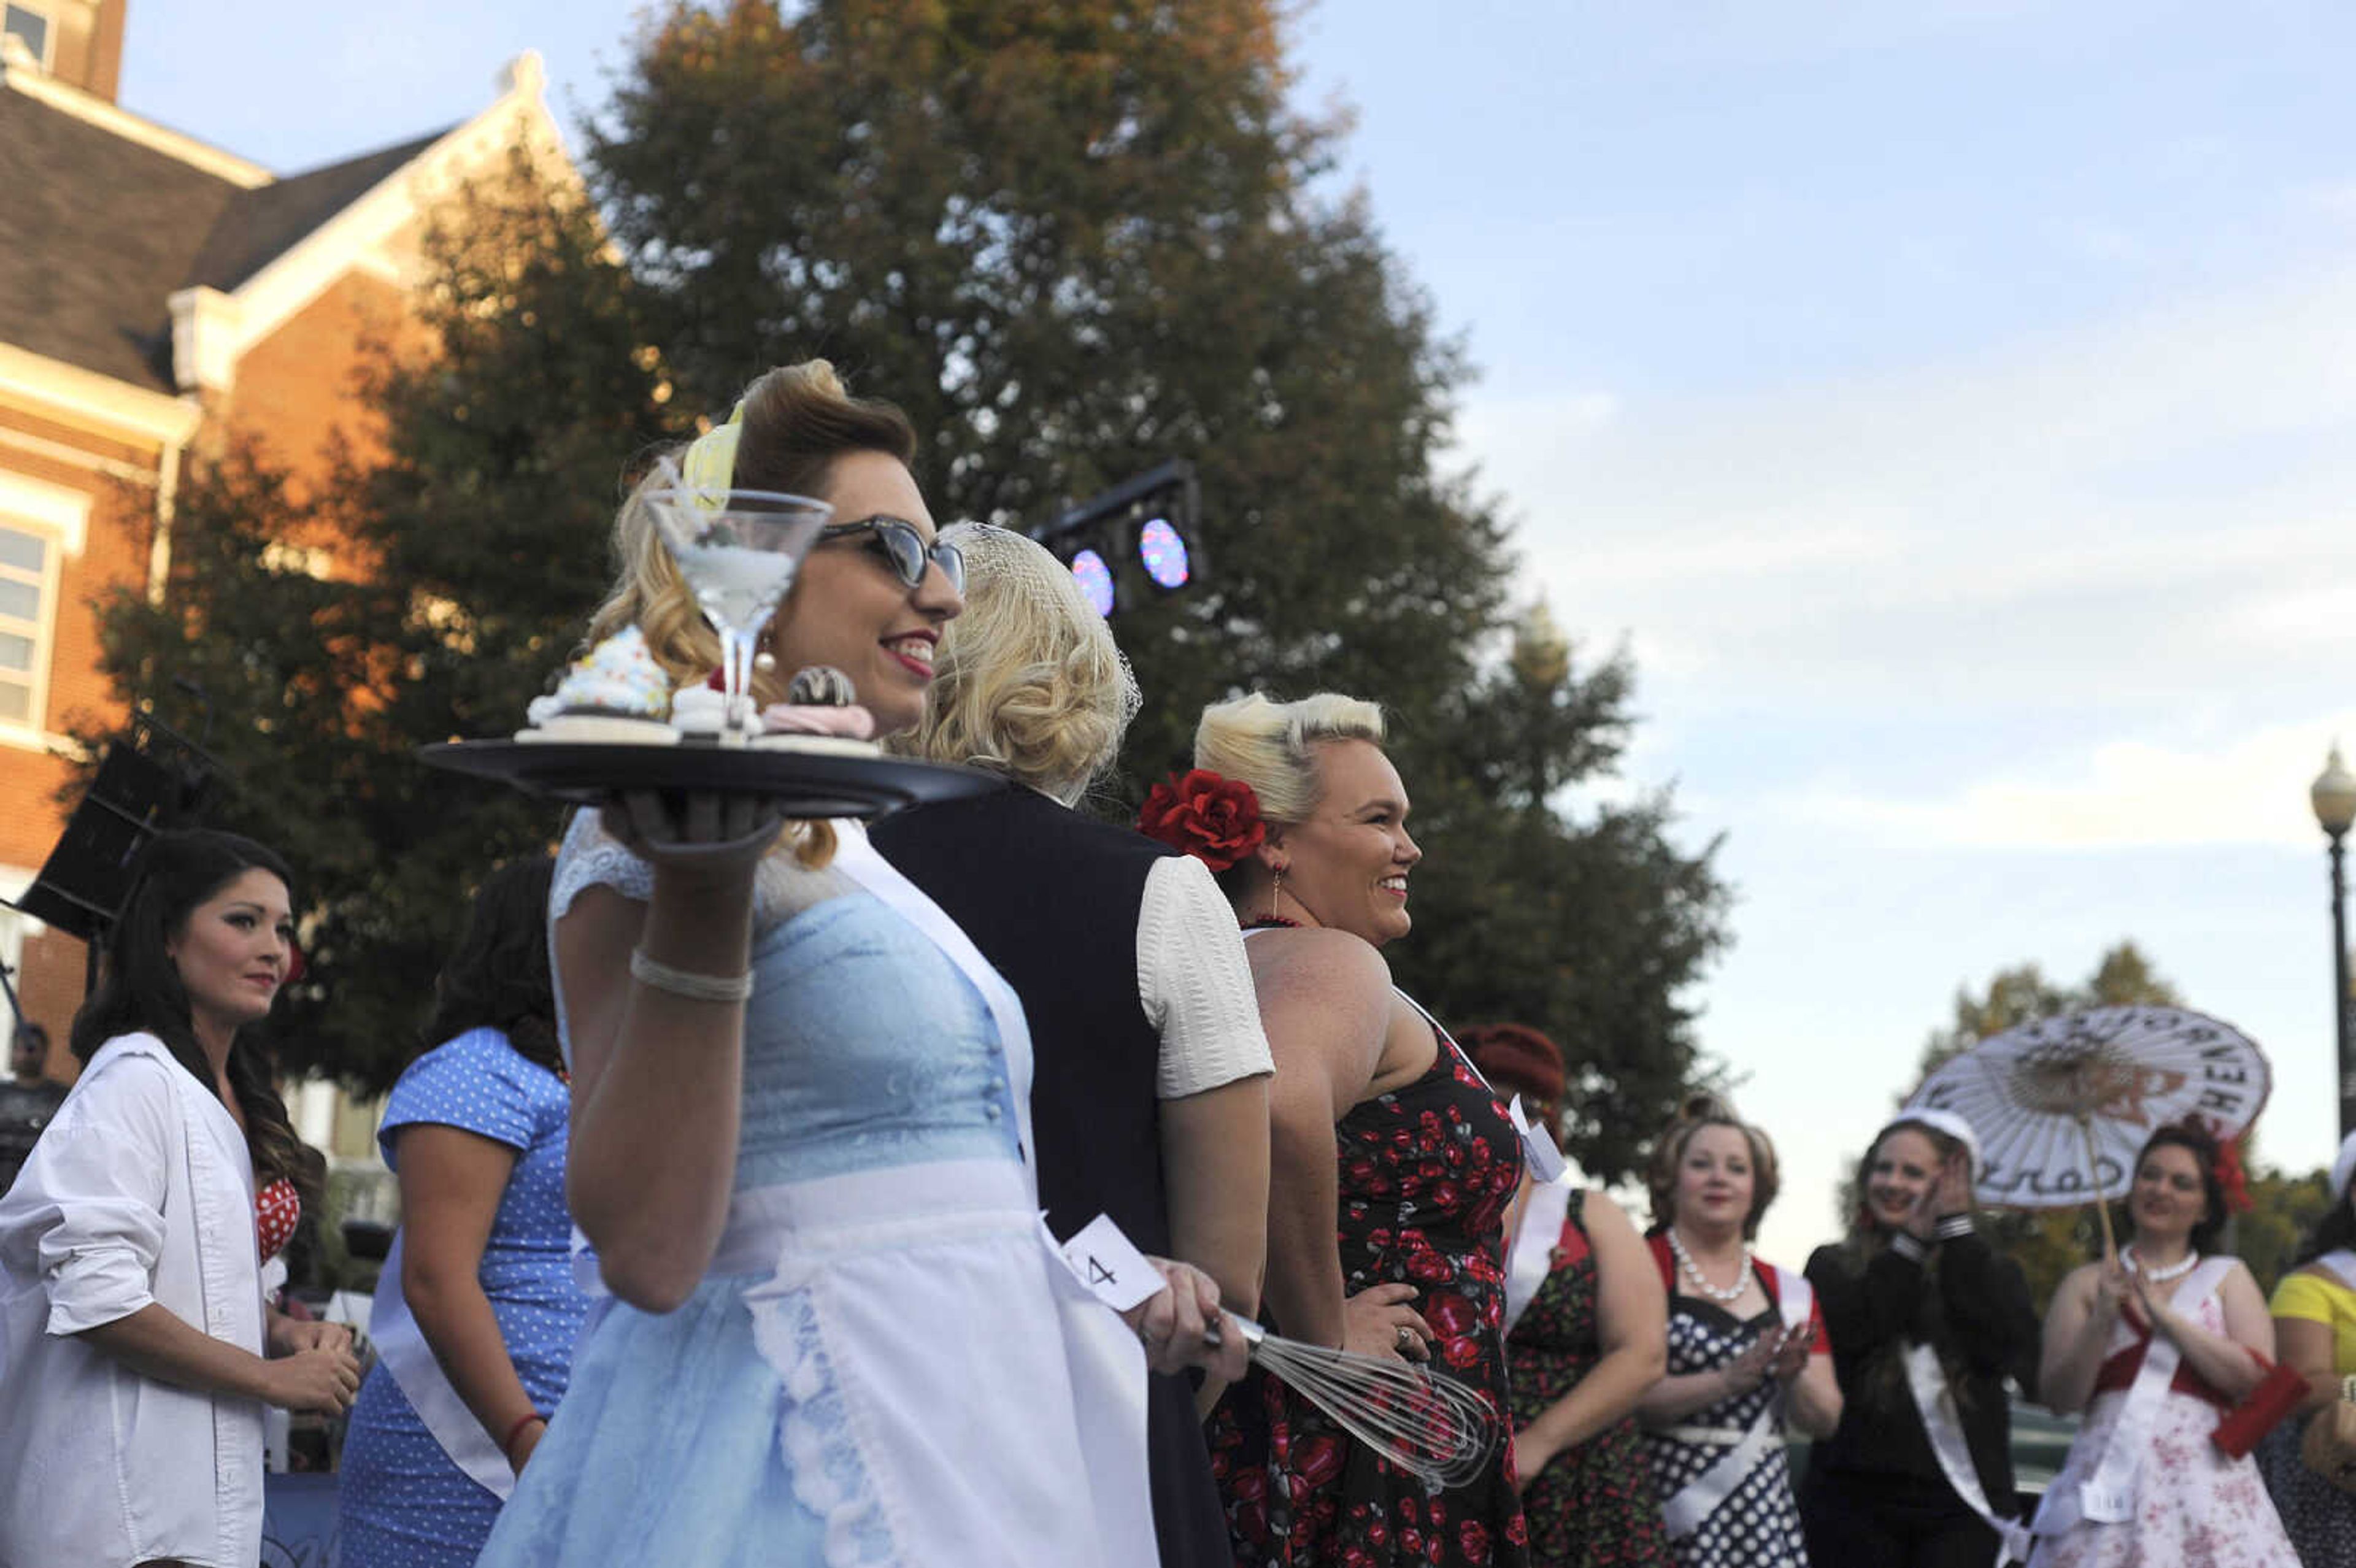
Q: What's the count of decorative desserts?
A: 3